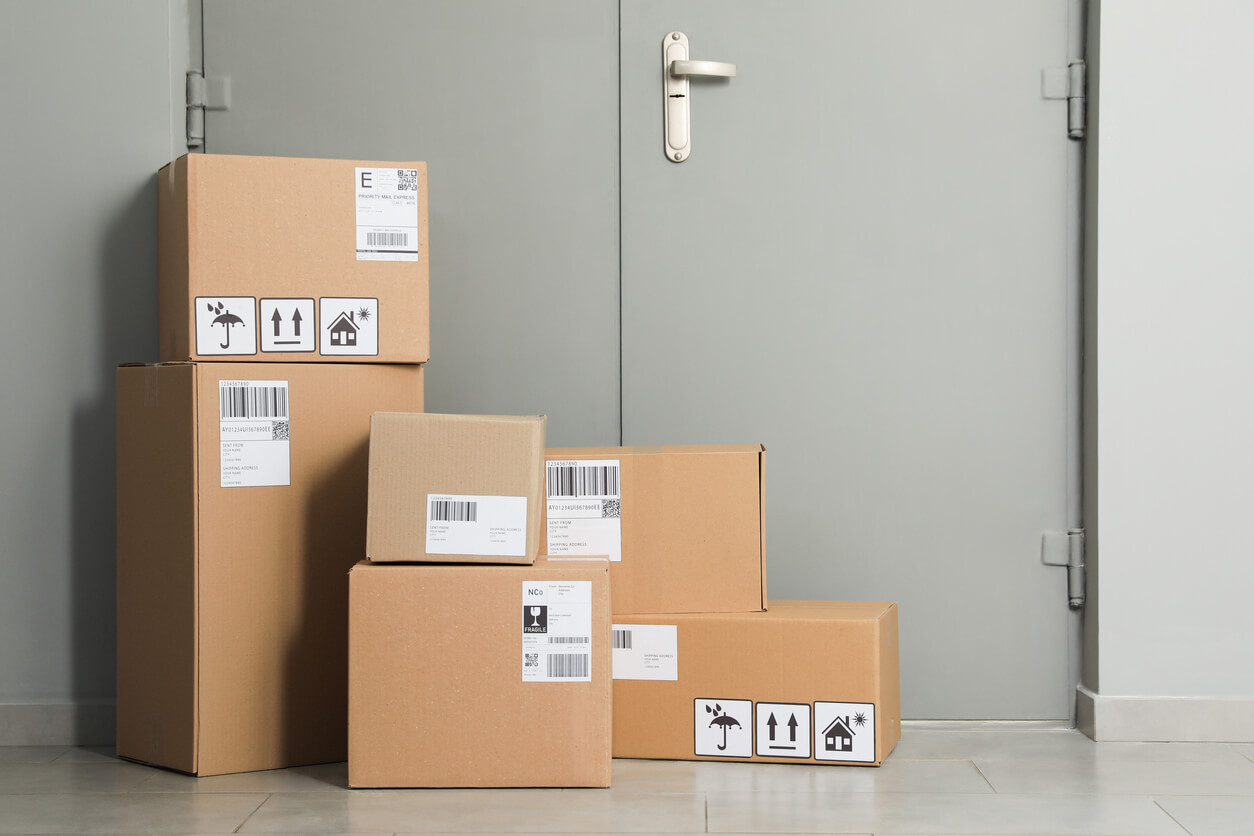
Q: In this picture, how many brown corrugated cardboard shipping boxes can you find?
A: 6